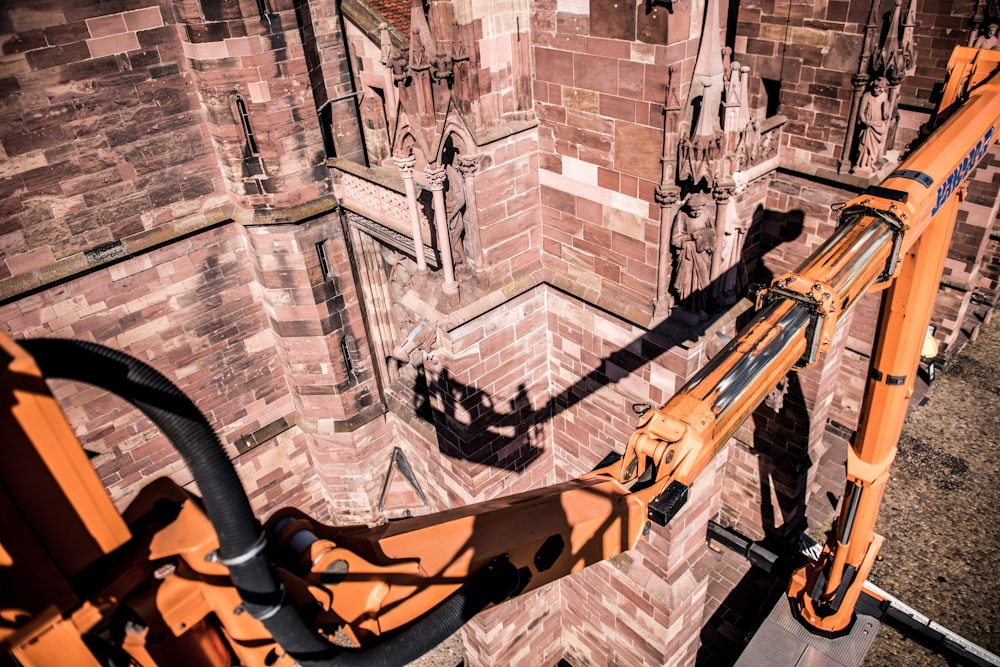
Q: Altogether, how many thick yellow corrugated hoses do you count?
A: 0